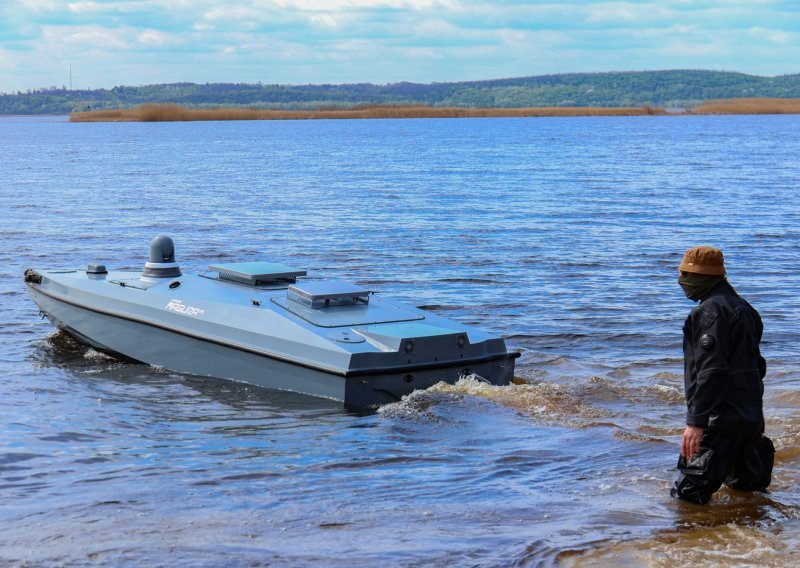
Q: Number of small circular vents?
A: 2